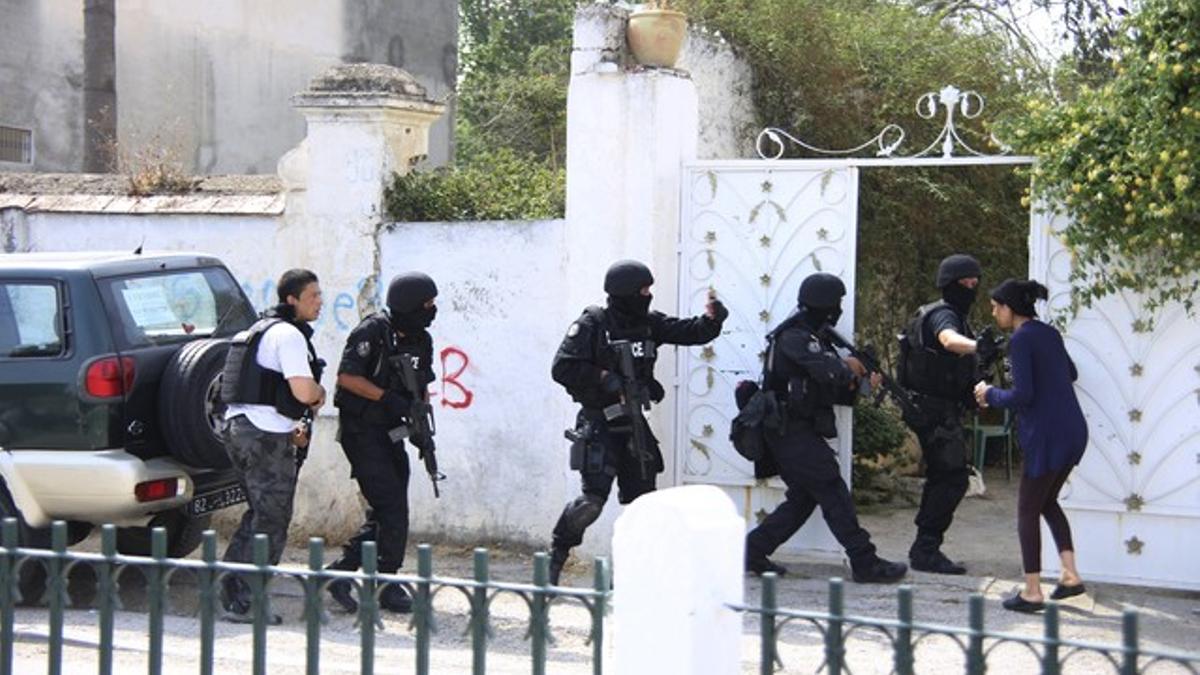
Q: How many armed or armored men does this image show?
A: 5